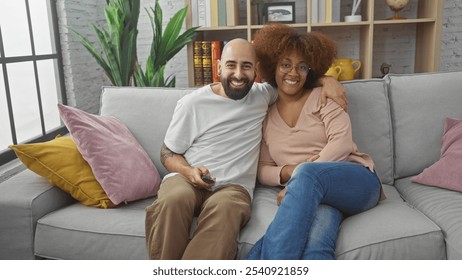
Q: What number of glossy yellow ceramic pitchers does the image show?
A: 2